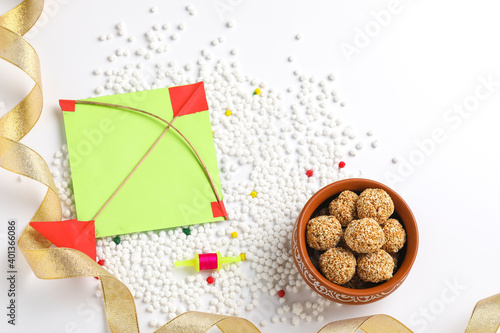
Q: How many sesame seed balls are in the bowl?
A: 7